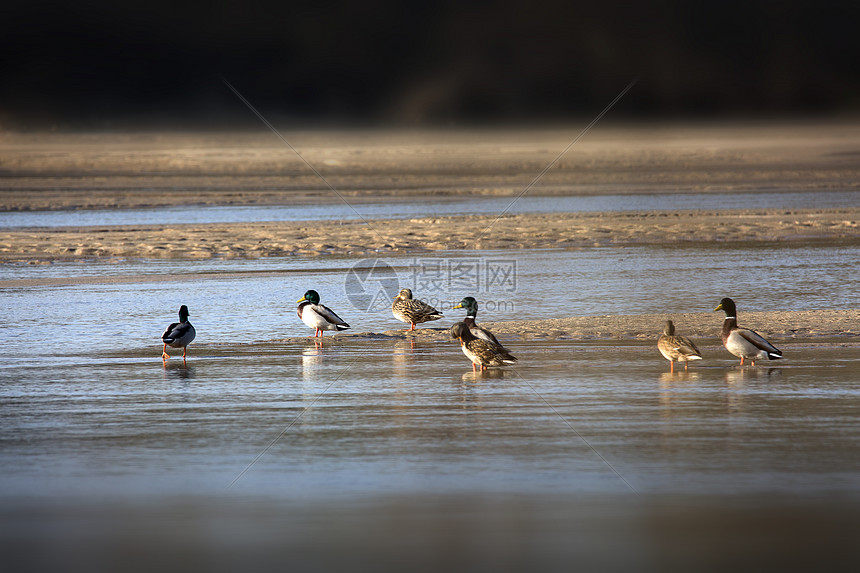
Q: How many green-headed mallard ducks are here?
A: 4